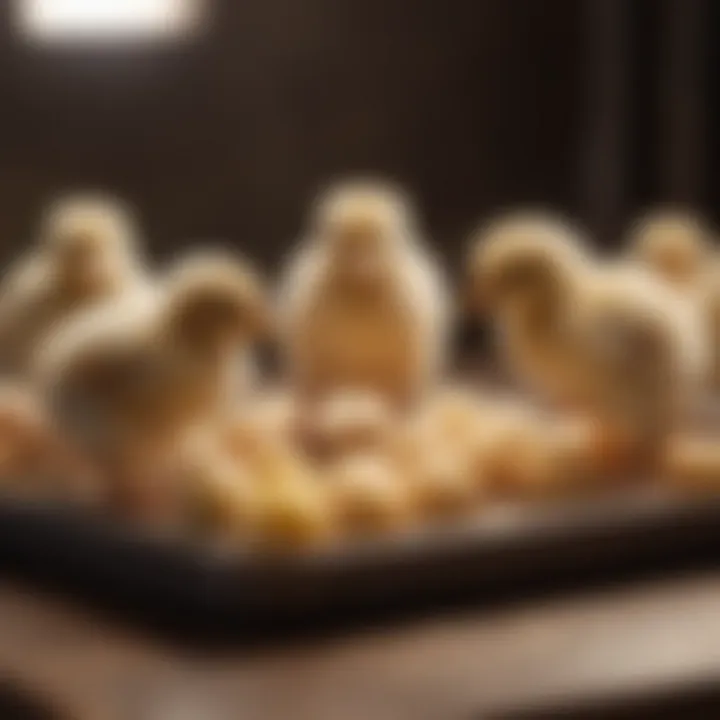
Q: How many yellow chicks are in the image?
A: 5